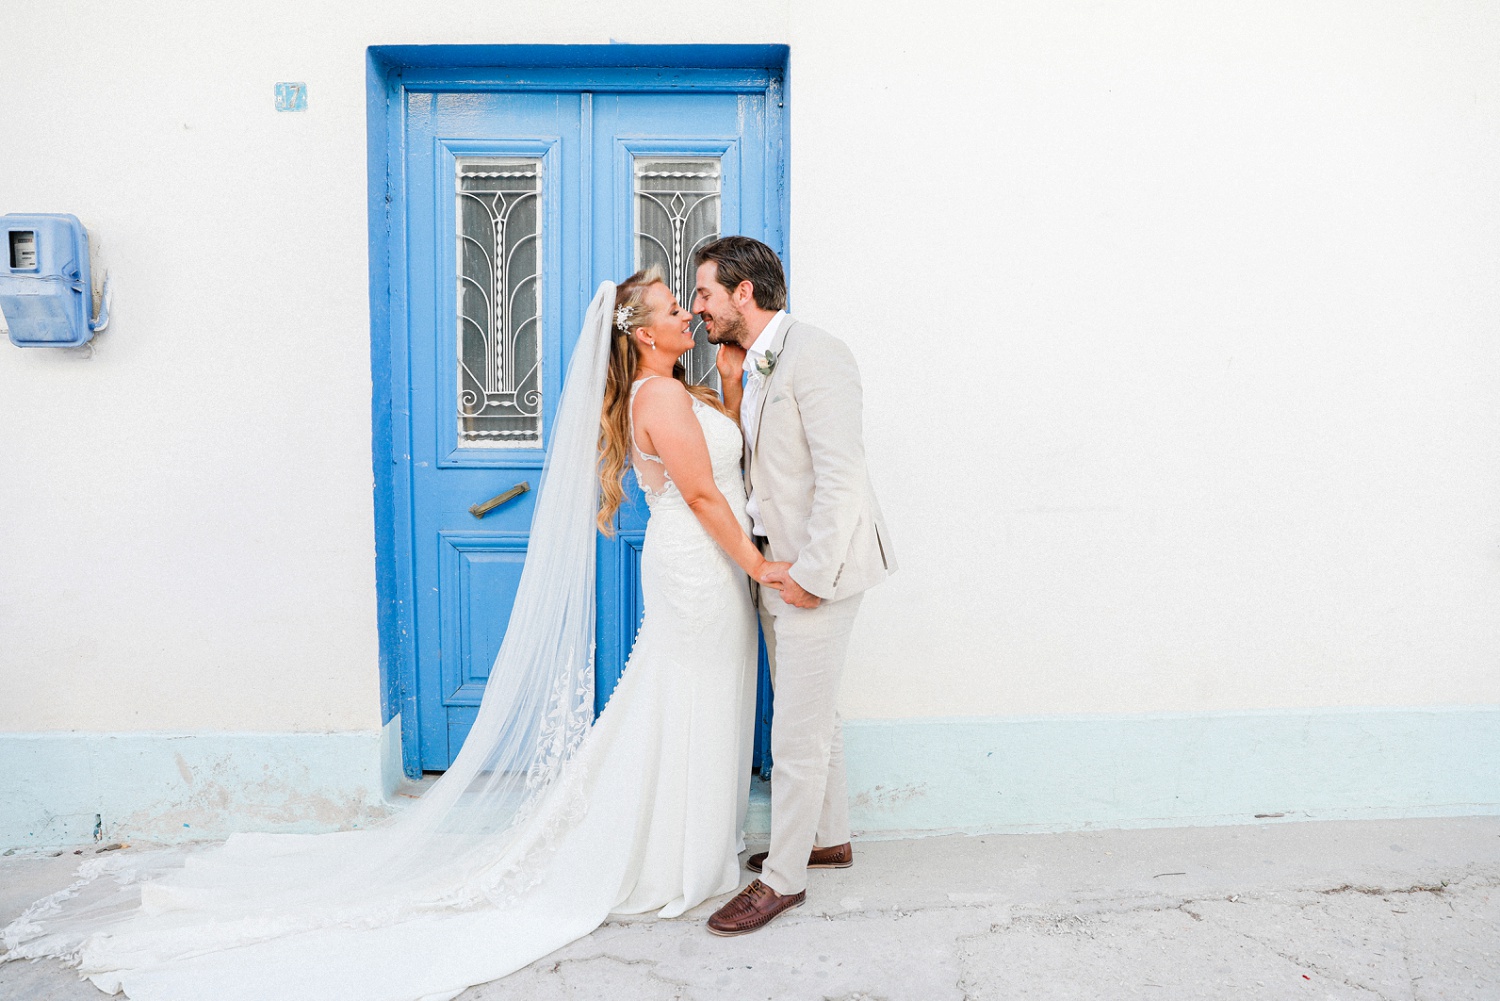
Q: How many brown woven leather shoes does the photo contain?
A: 2